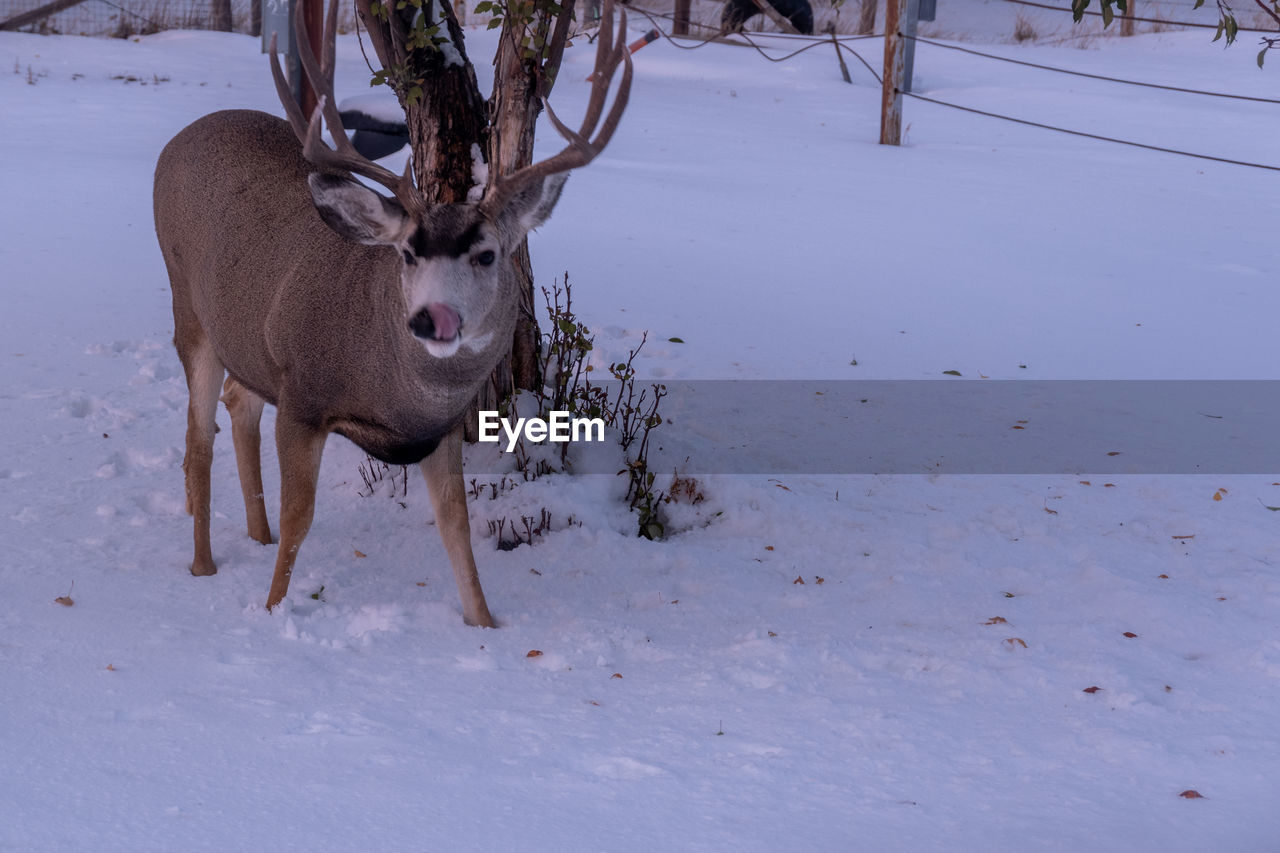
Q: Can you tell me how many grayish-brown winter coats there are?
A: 1